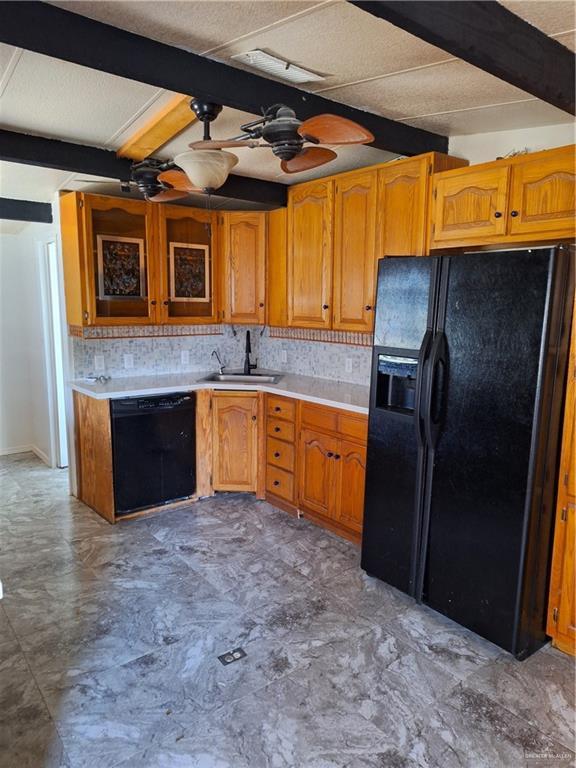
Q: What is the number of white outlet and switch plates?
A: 5